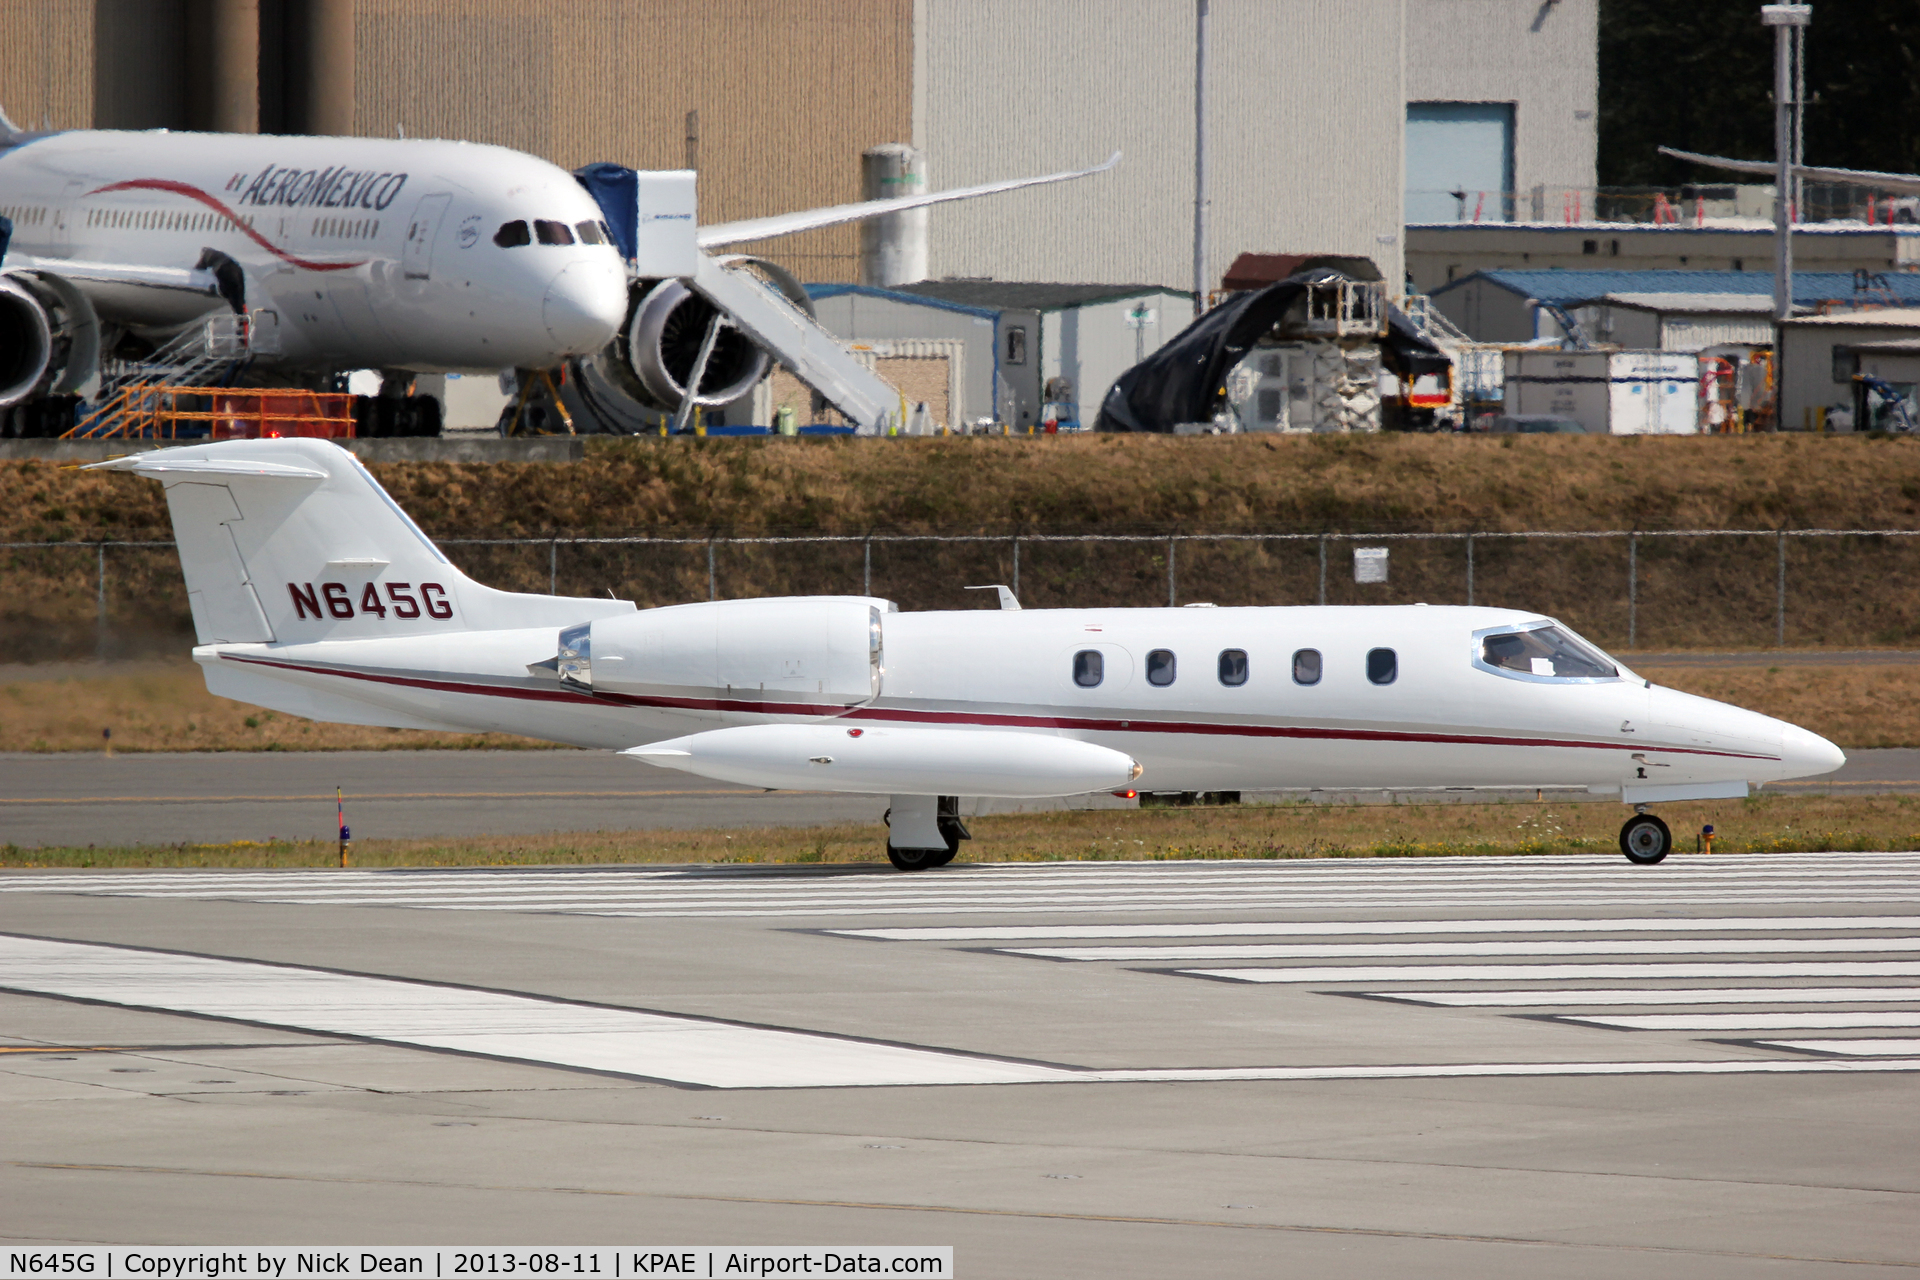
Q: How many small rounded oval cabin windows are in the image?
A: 5